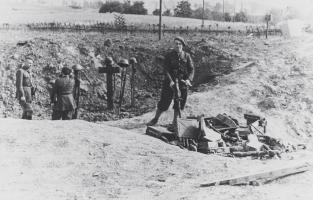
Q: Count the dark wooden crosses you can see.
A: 1